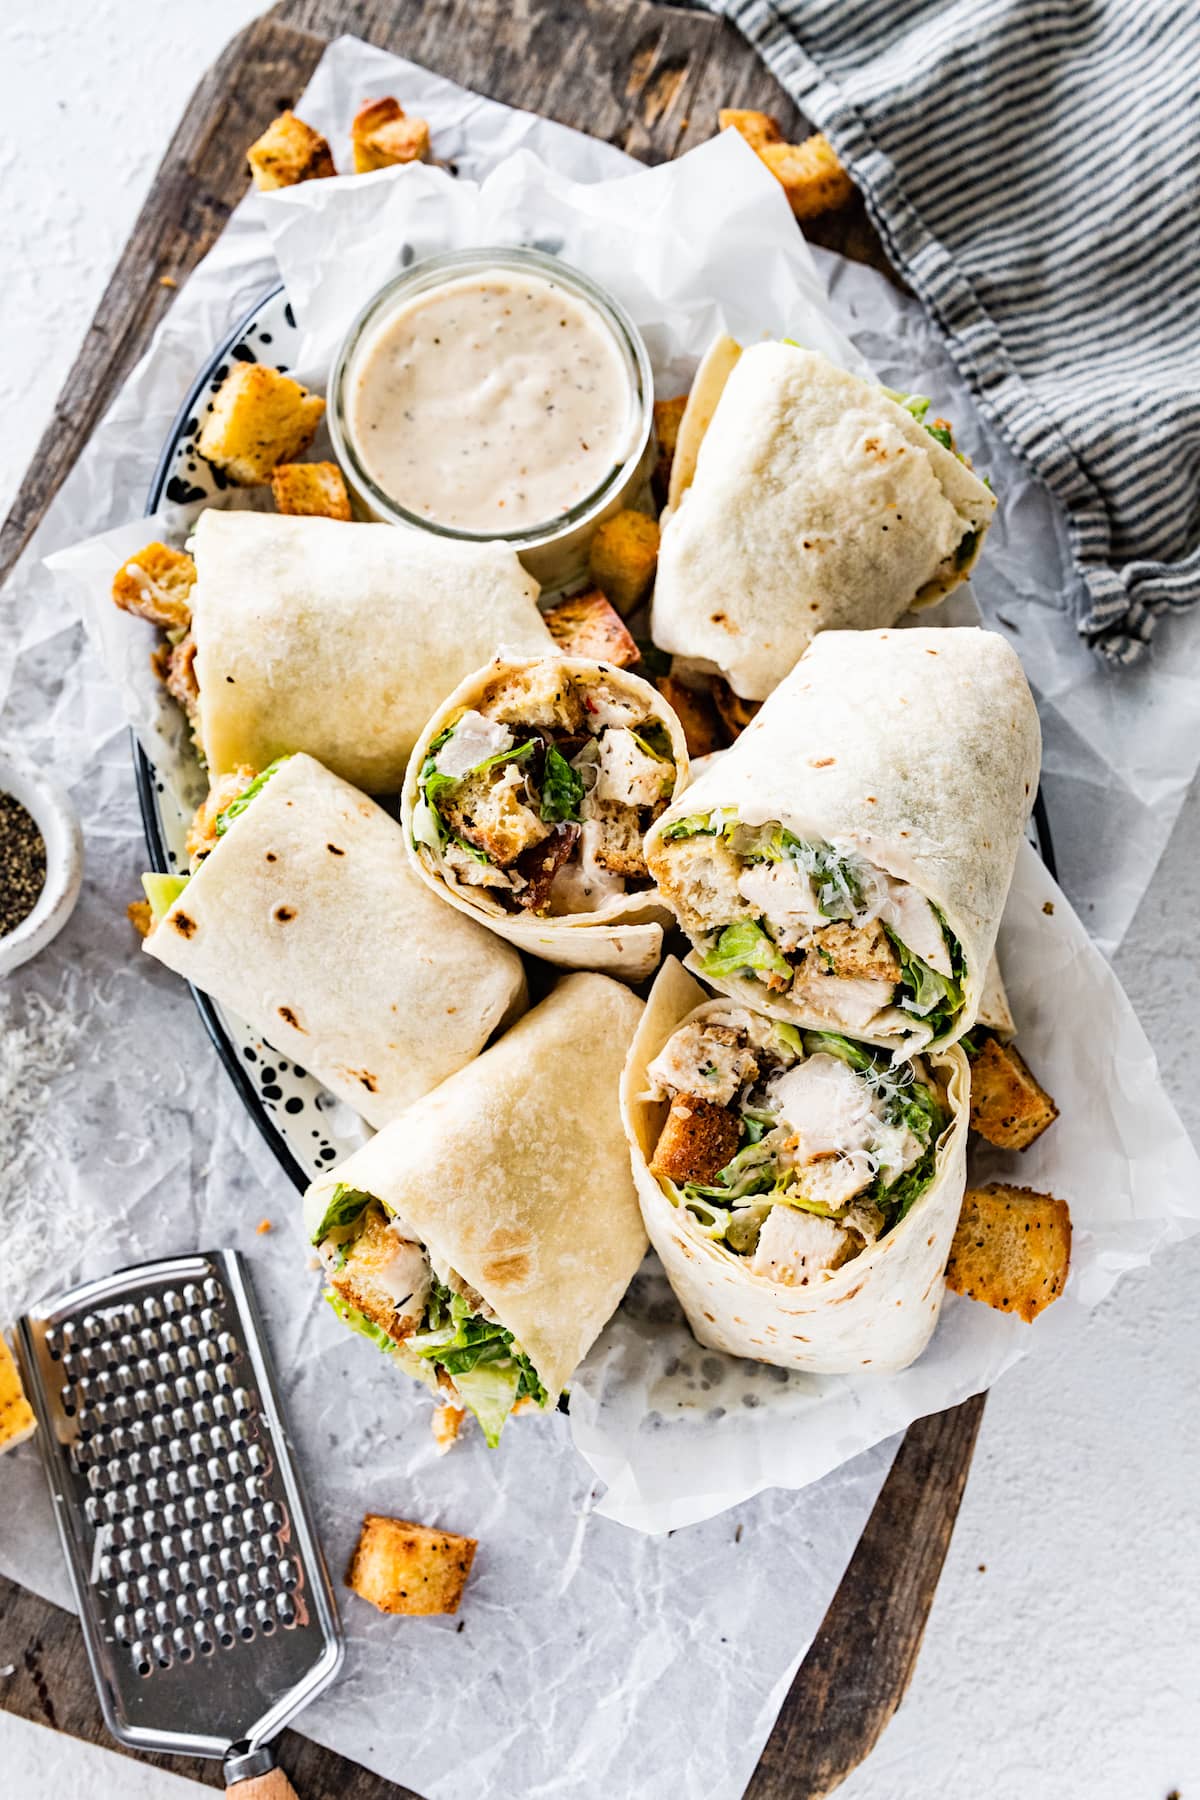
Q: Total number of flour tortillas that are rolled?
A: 7